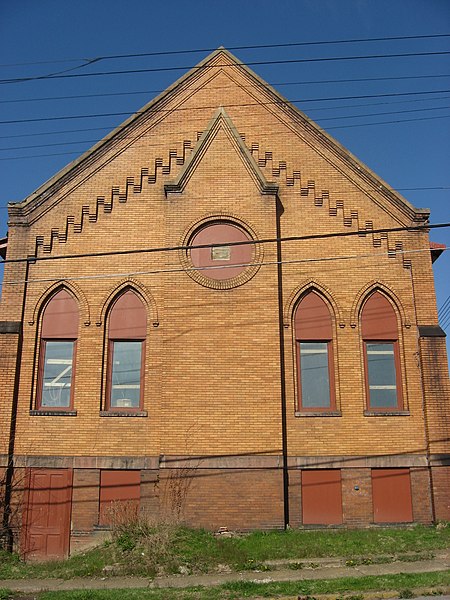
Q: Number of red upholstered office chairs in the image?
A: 0